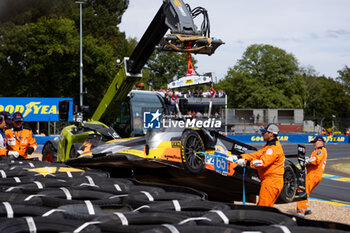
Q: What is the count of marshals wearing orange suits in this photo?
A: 4